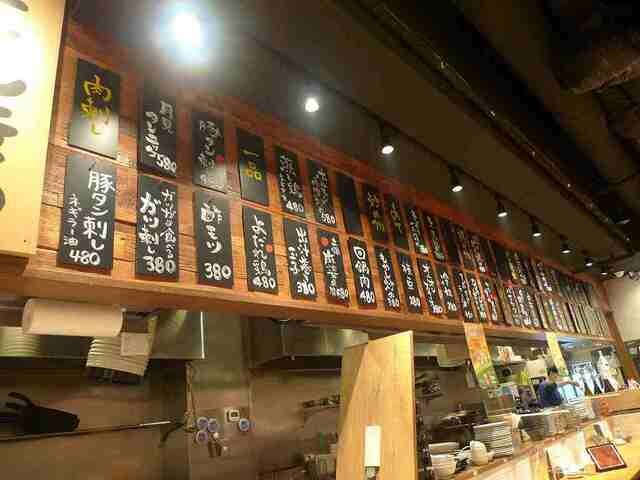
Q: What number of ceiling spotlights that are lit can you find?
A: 9